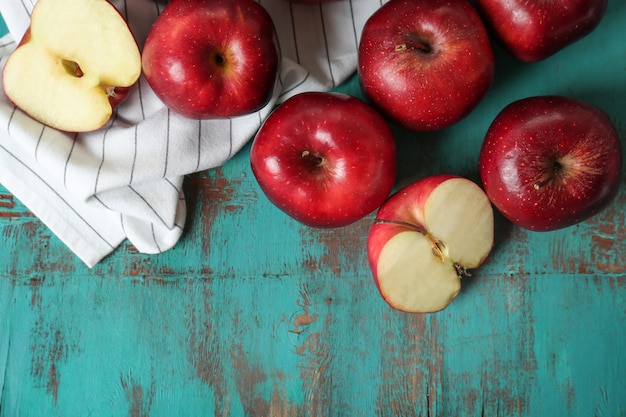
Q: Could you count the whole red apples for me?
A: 5